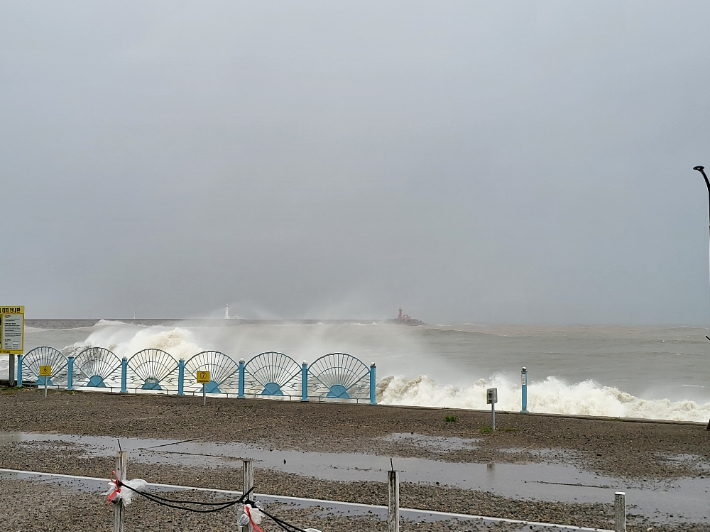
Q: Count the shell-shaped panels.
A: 6